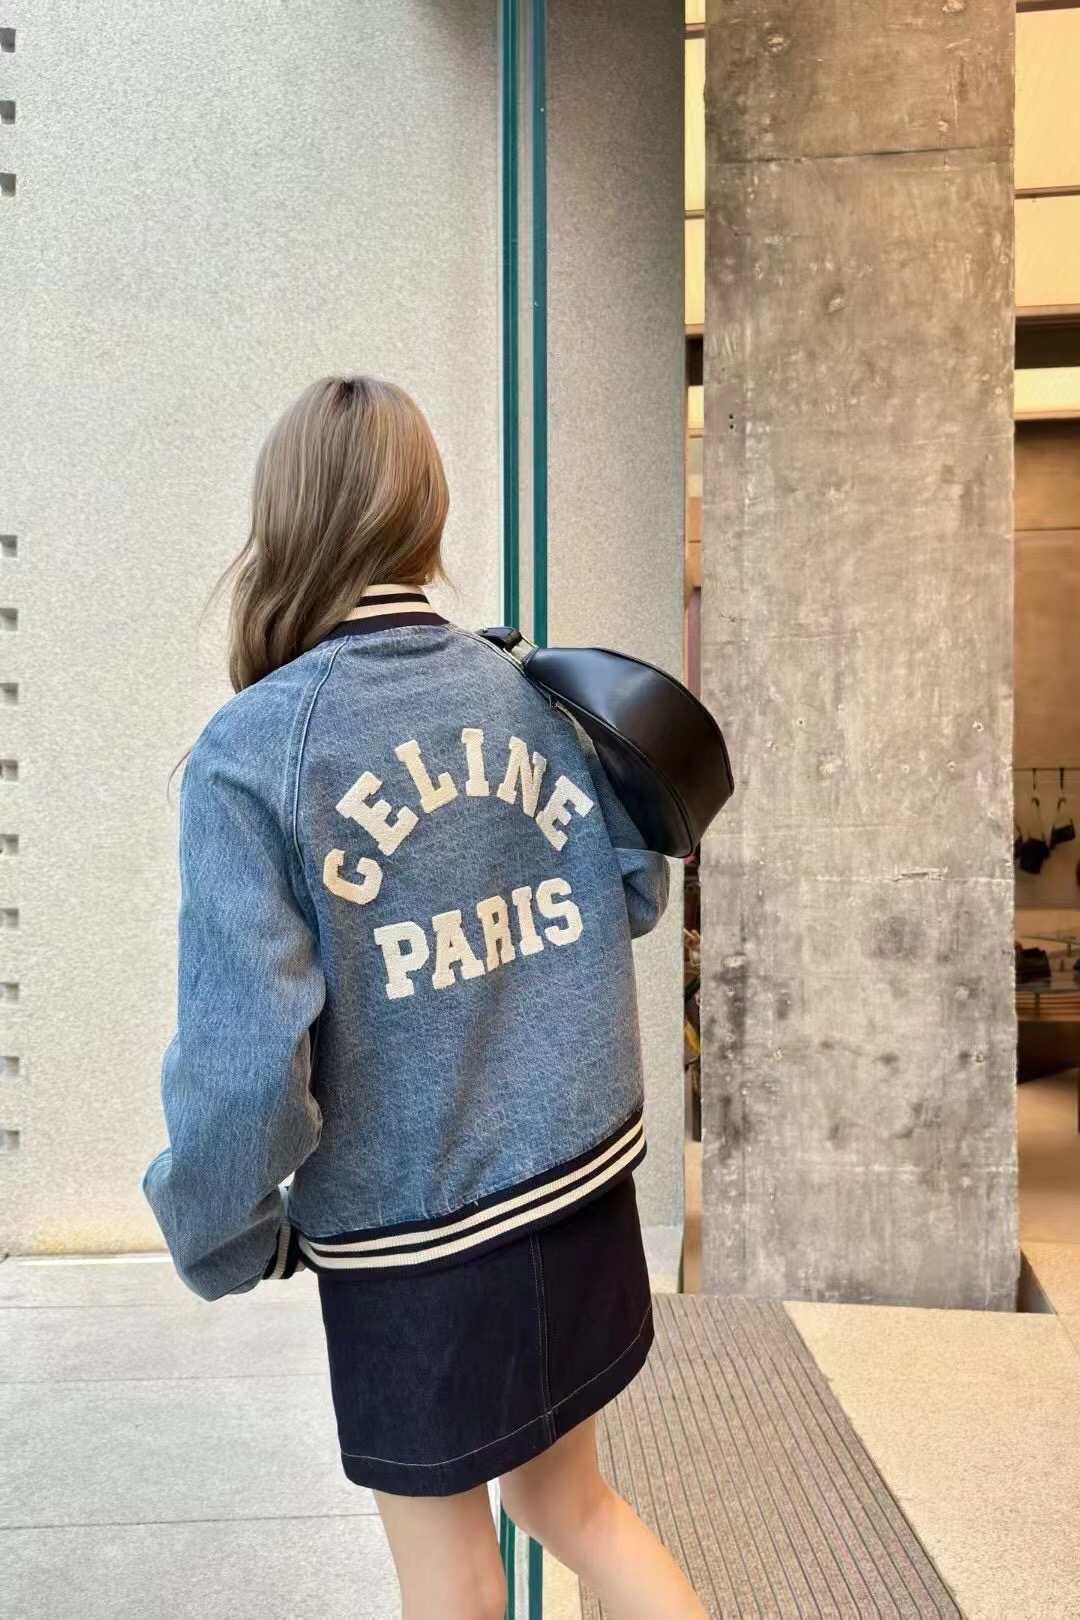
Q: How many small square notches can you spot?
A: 12